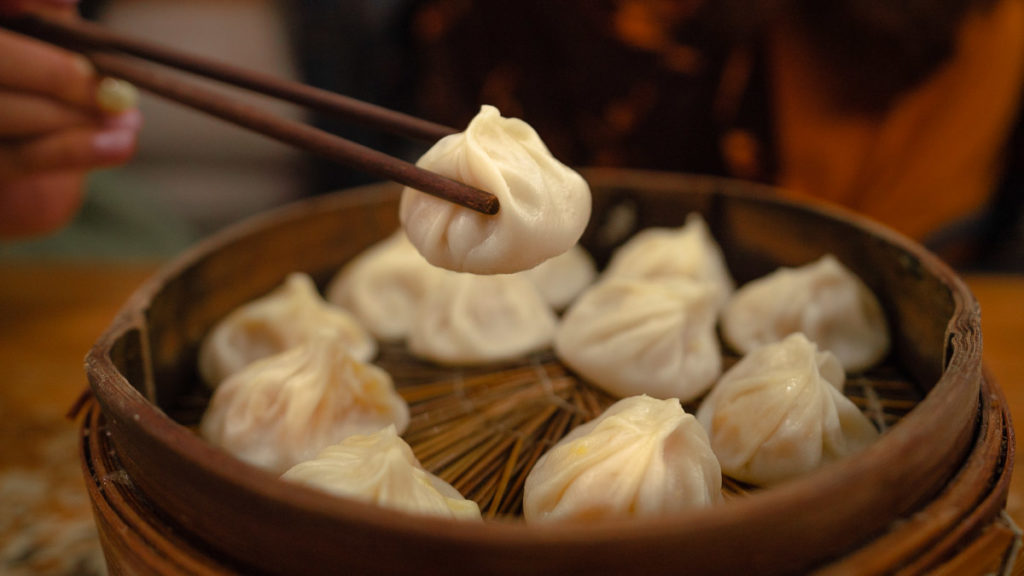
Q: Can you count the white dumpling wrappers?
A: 12